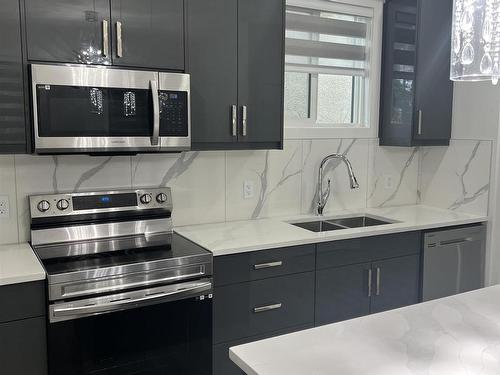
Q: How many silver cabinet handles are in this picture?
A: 9